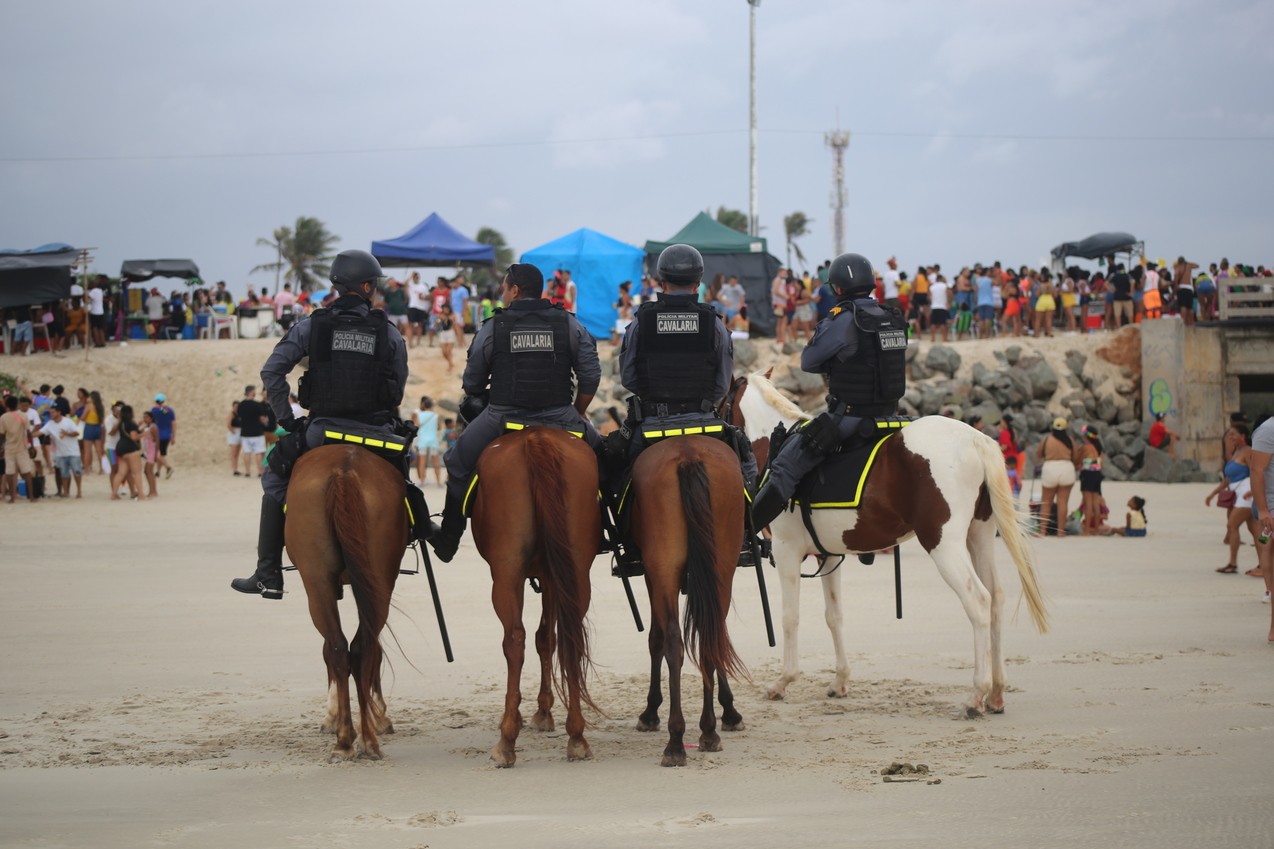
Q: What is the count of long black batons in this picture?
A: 4